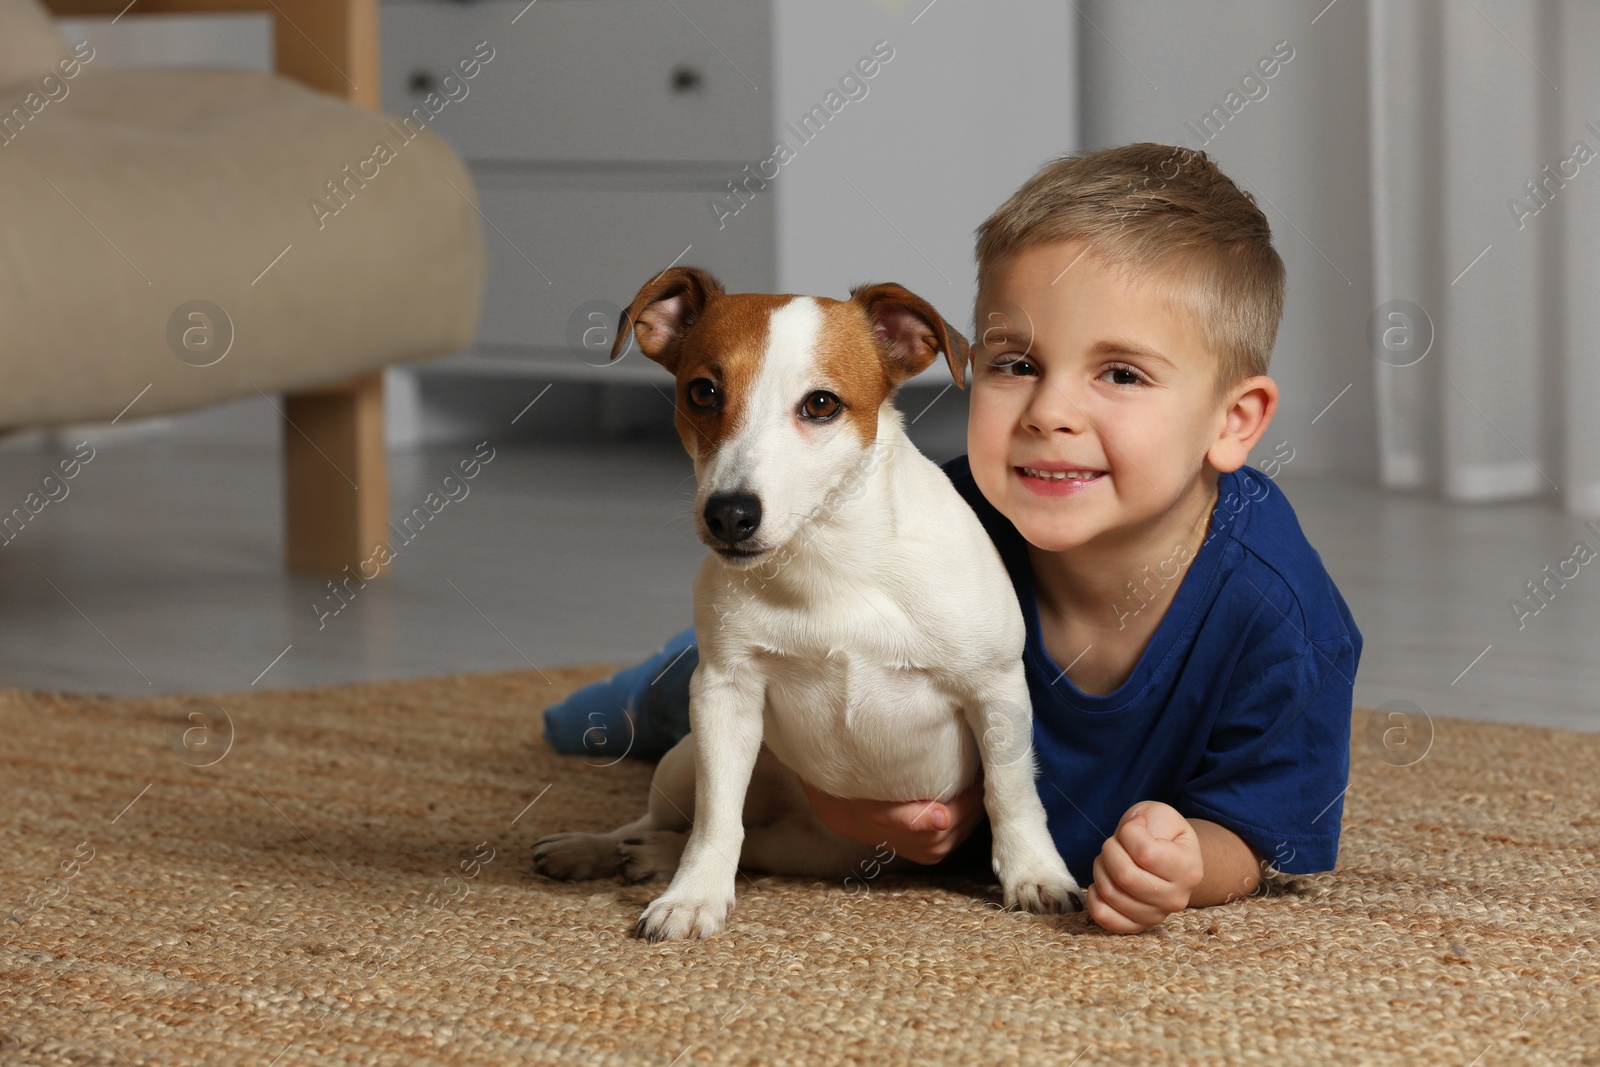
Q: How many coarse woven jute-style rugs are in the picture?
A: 1